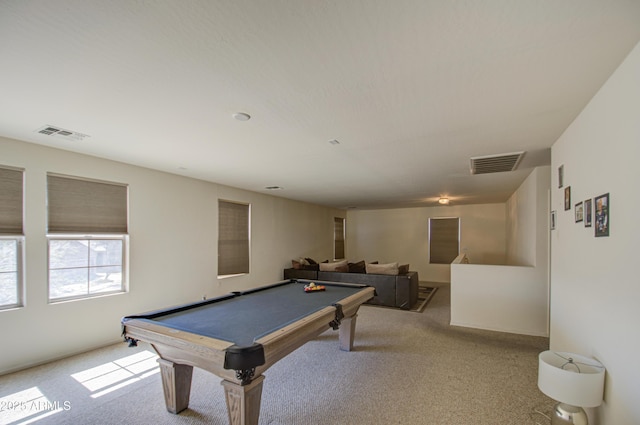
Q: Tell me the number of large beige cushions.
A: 2